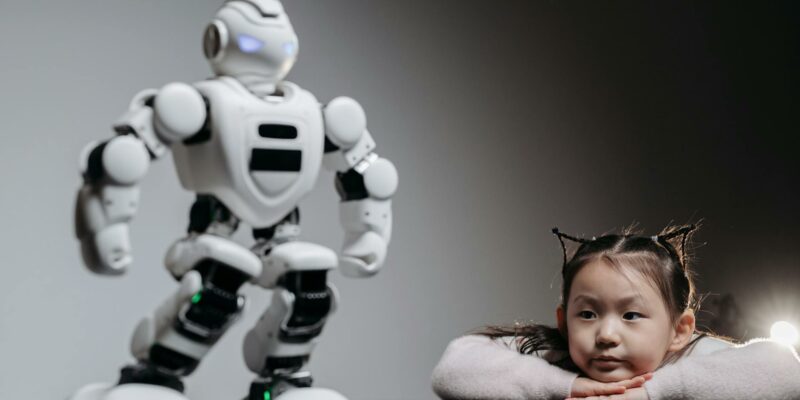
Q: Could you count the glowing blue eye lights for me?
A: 2